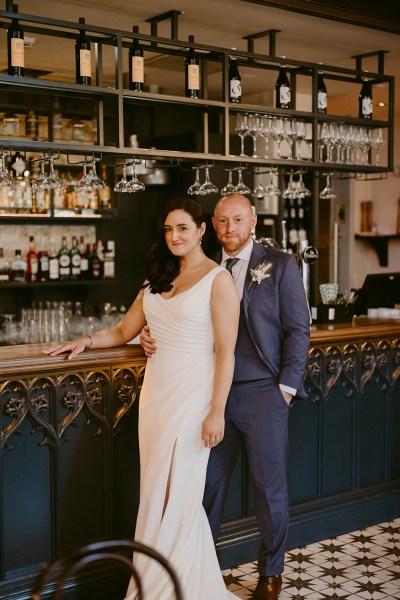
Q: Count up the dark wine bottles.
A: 8